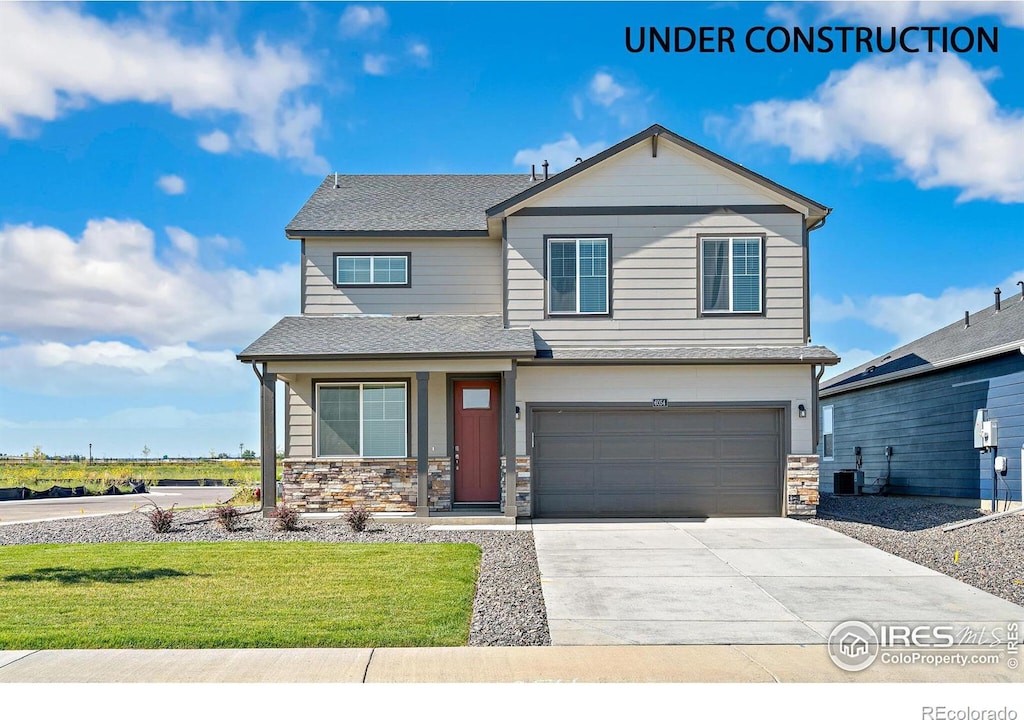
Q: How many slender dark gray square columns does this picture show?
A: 3